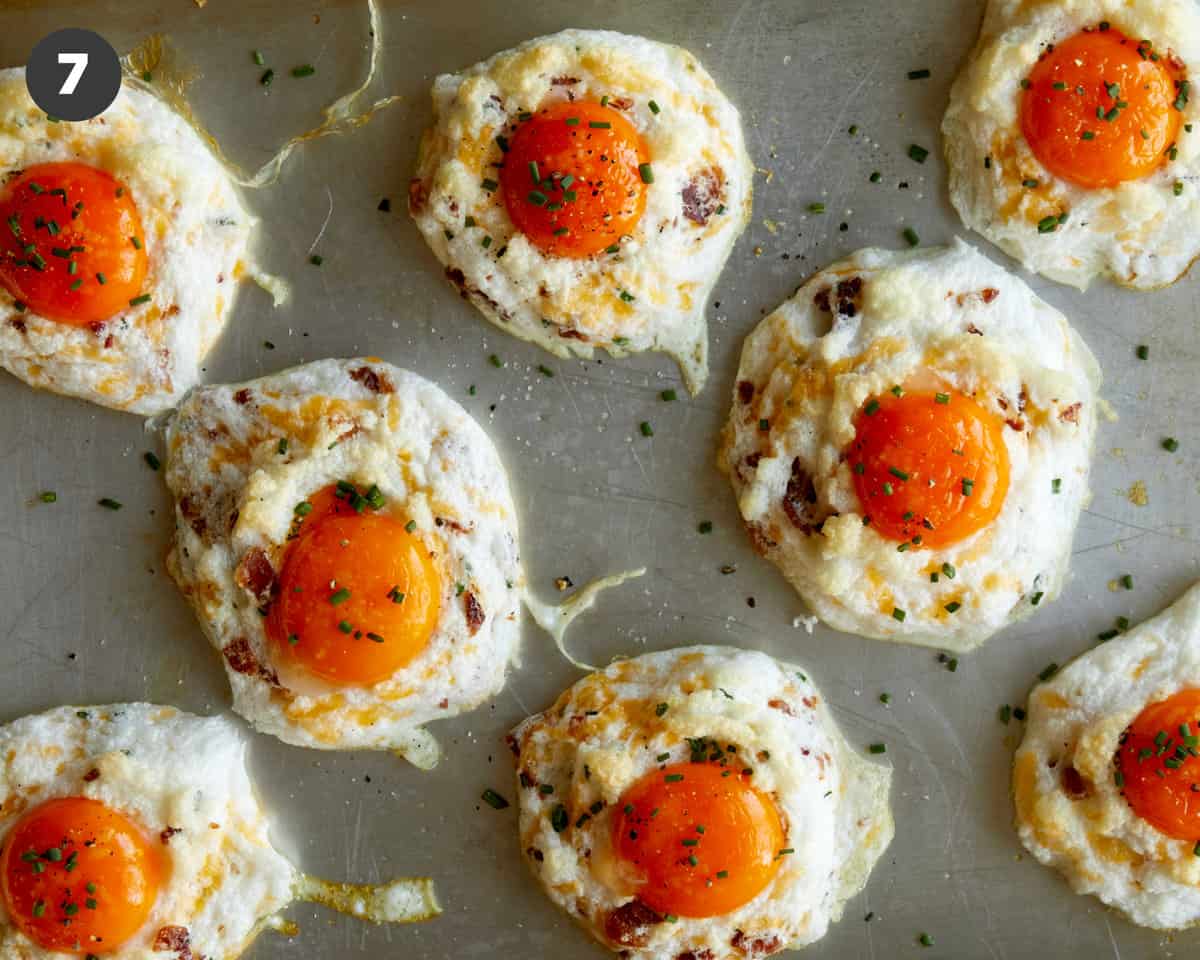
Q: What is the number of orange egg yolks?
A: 8